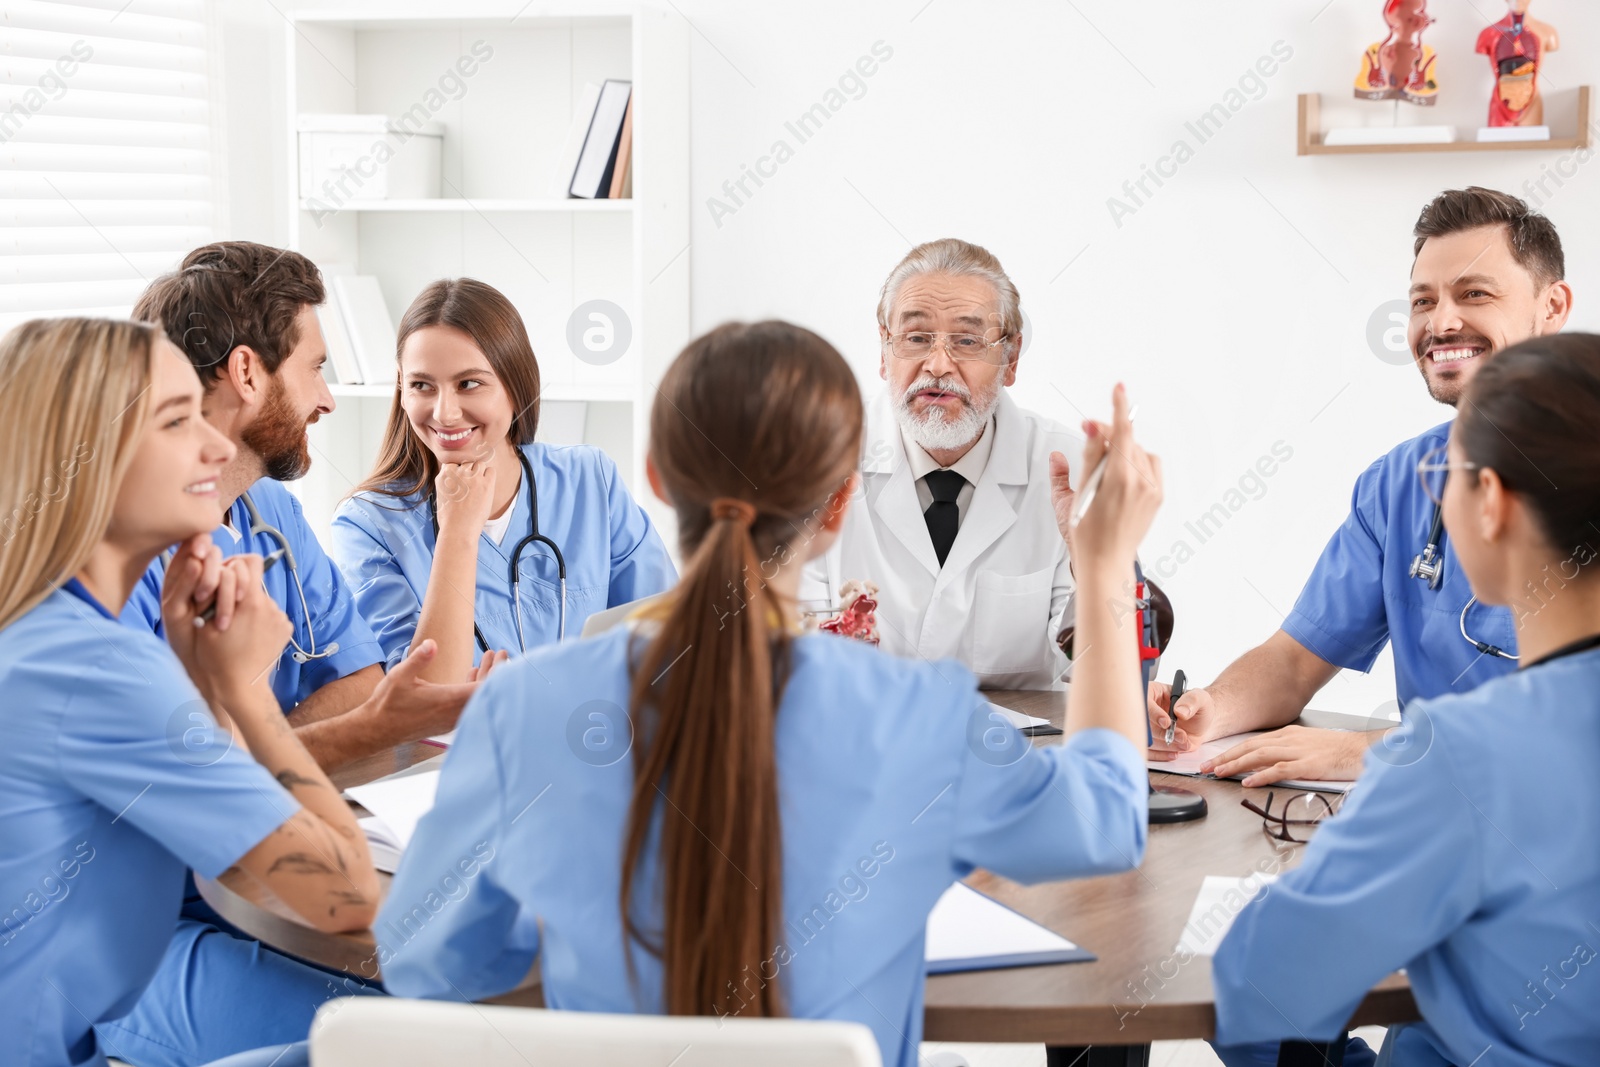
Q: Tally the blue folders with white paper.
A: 1